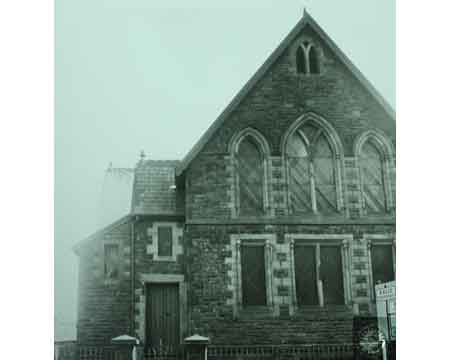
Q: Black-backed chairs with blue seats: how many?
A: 0